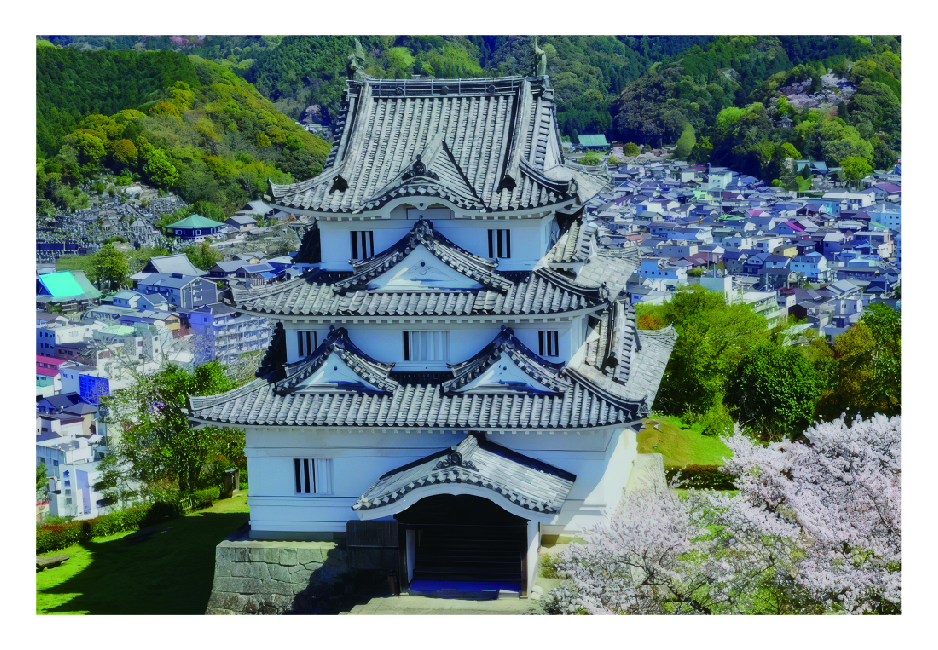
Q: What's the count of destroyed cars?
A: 0